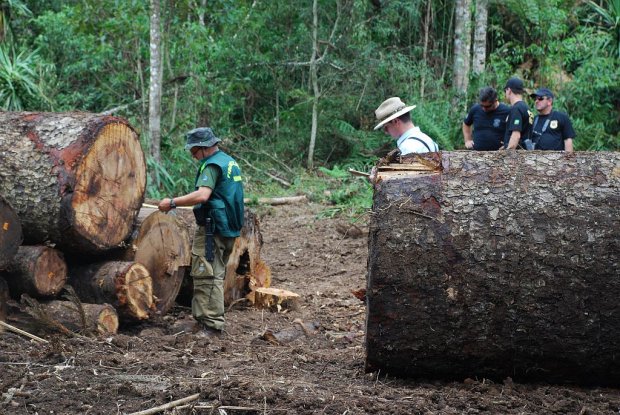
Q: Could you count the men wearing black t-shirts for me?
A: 3